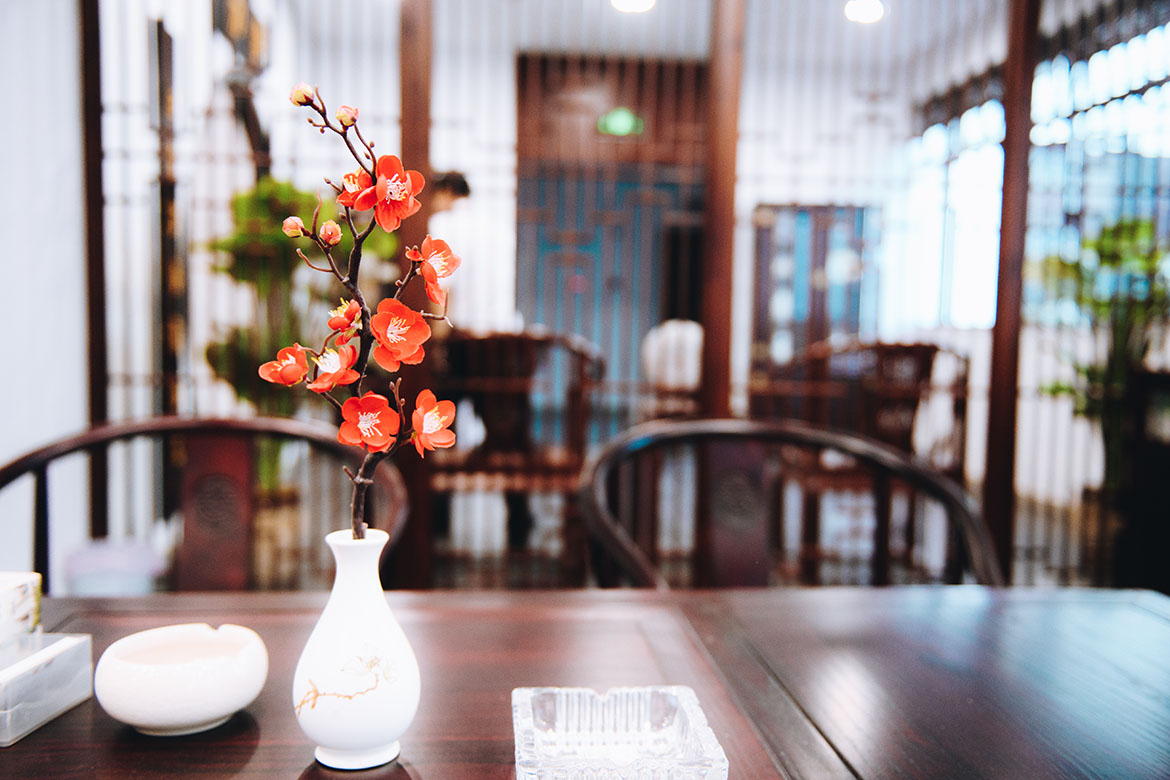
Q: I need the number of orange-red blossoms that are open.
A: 9